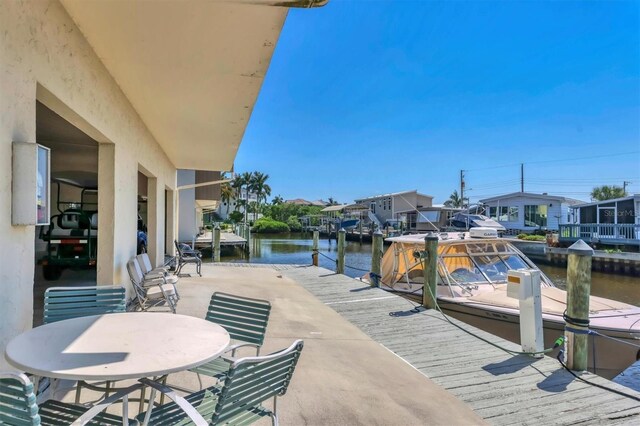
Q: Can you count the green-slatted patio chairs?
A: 4